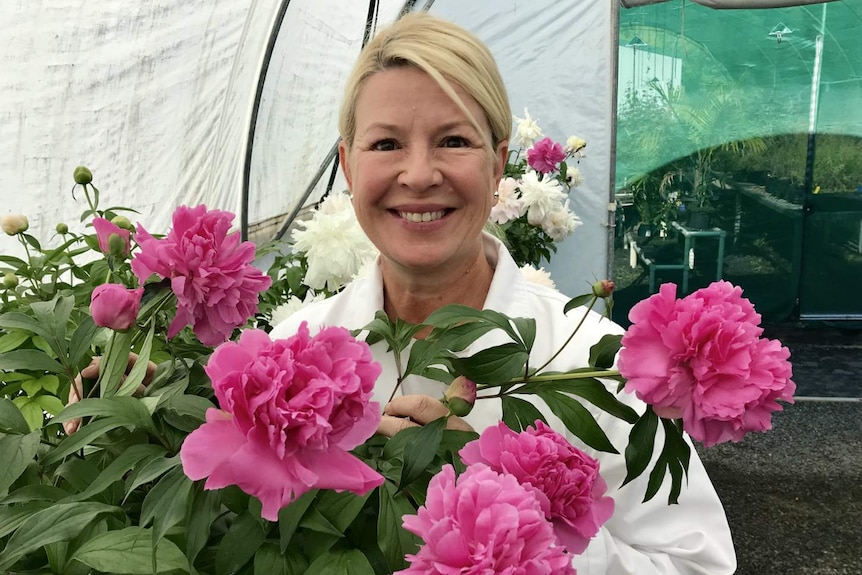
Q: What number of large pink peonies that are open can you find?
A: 5